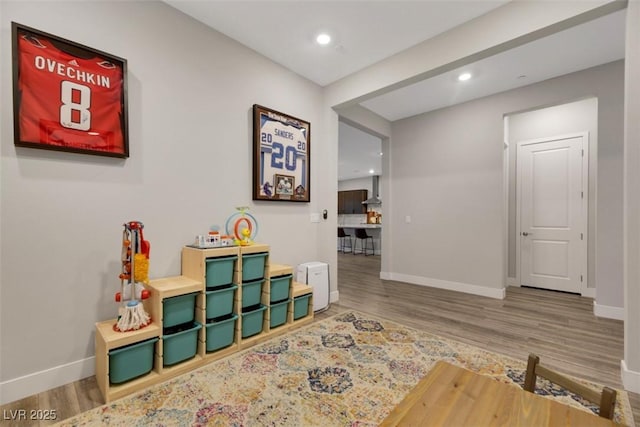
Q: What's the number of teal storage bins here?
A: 12